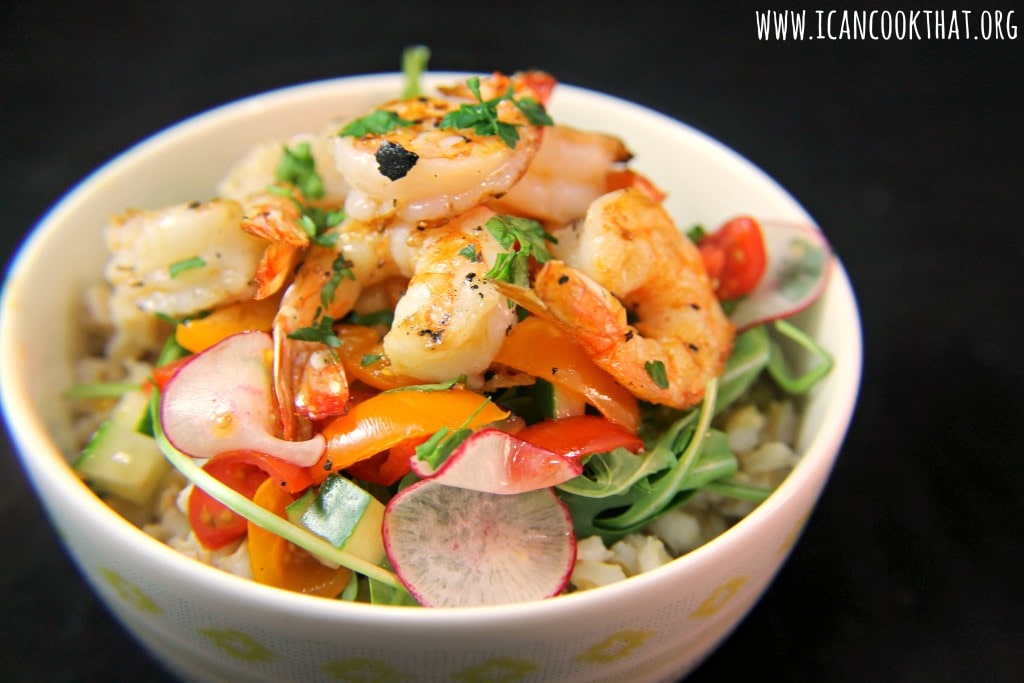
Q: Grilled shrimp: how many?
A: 7